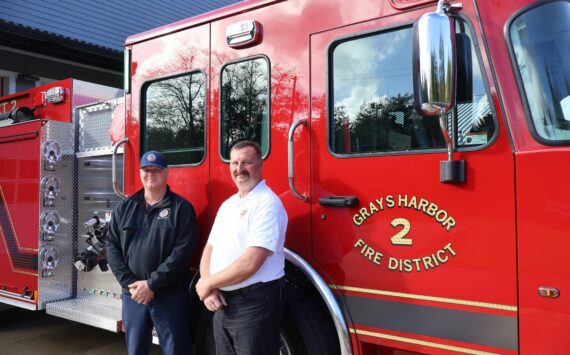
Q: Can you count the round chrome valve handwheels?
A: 4